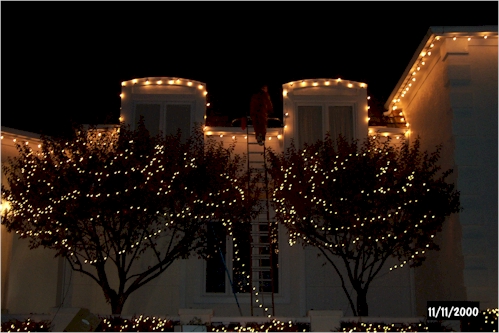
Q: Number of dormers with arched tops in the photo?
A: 2